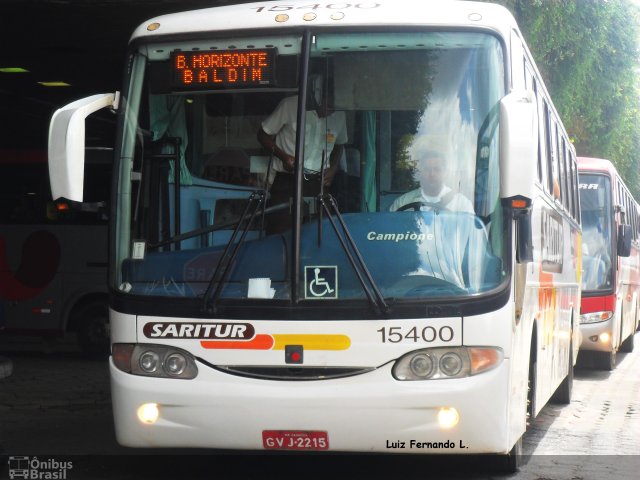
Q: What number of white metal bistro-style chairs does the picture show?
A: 0